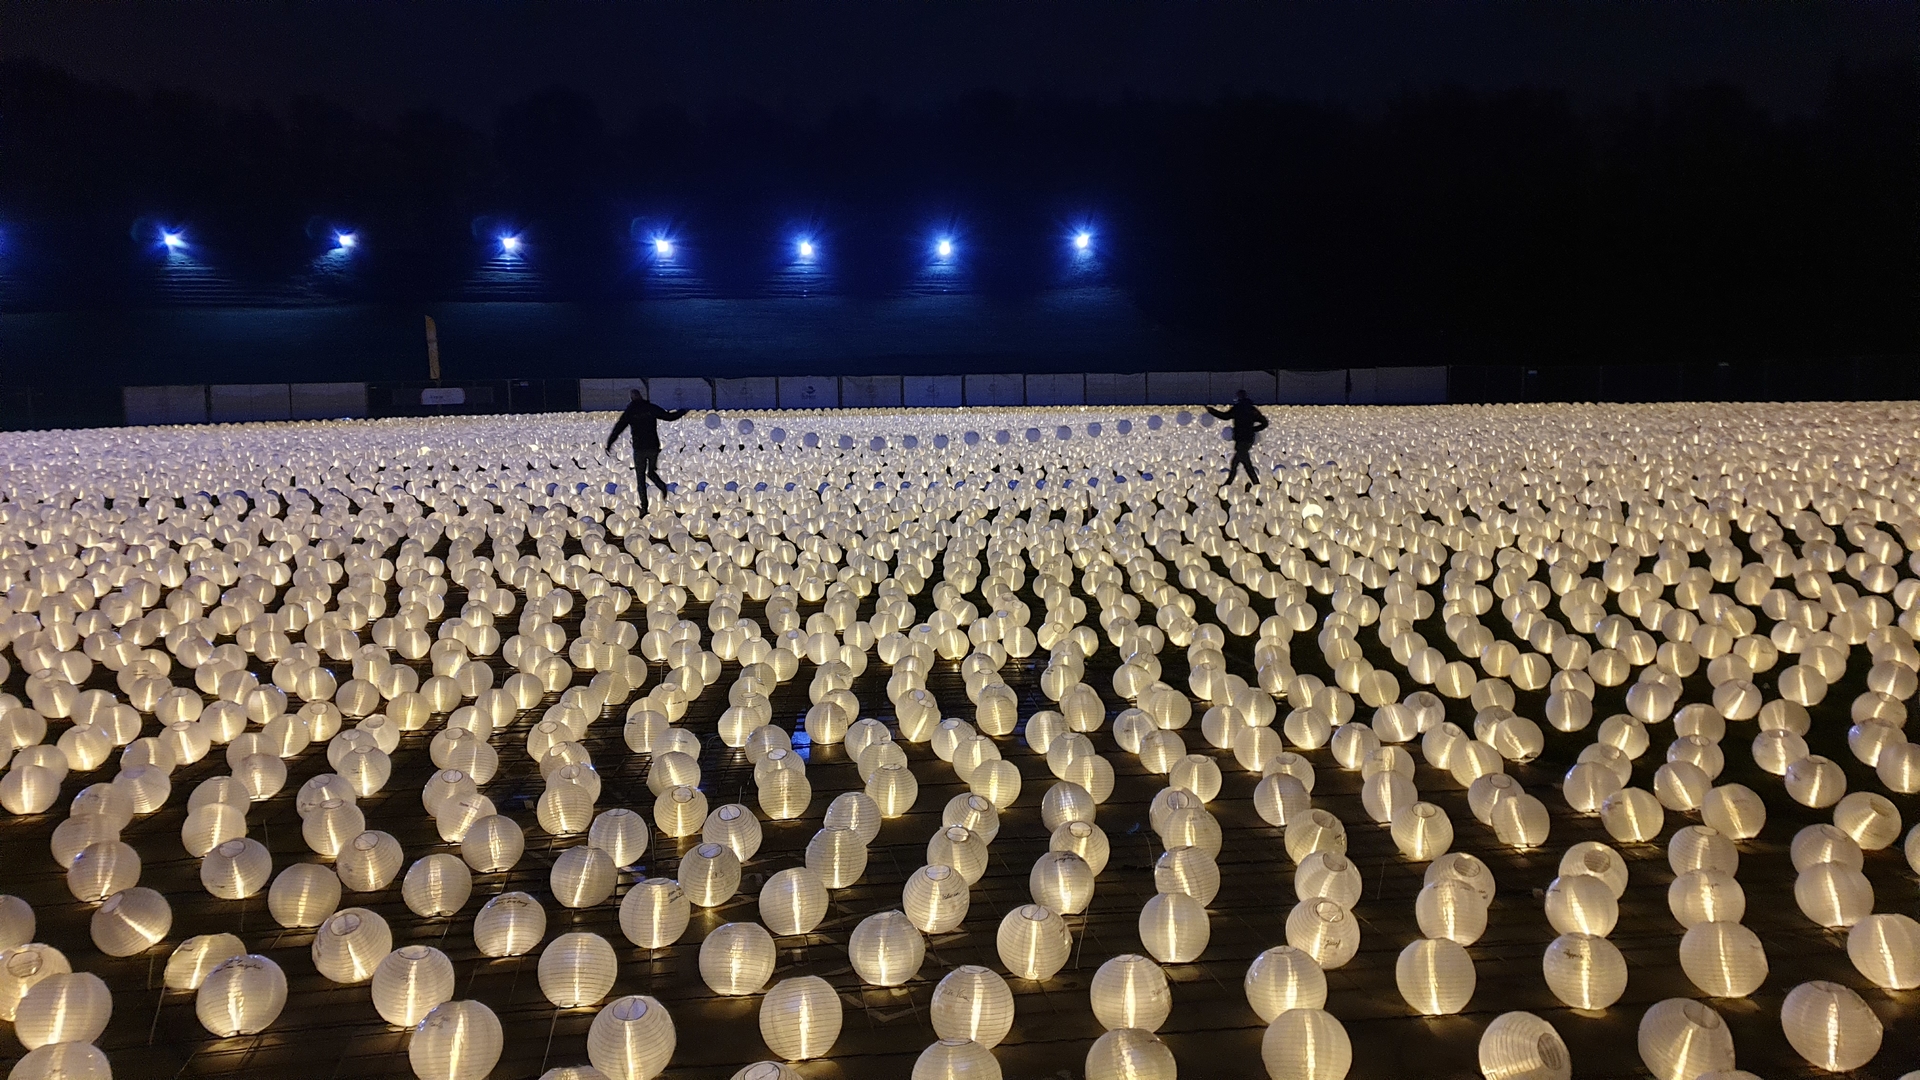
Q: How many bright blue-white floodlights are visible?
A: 7